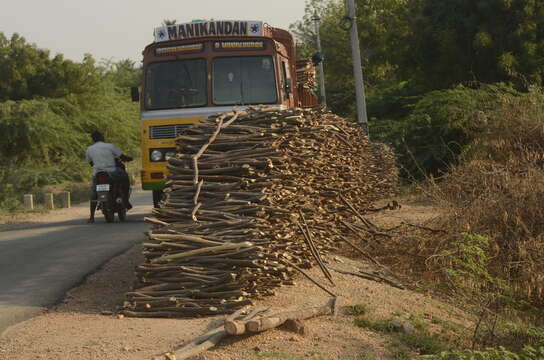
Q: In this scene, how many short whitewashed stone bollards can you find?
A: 3